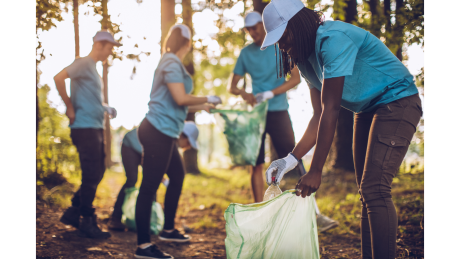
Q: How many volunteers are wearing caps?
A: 5